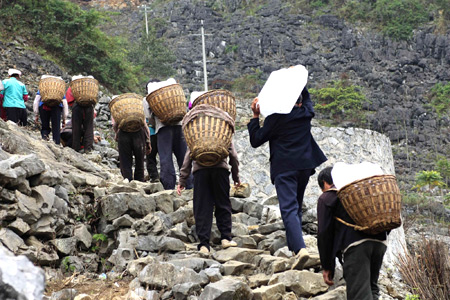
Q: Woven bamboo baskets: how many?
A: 7